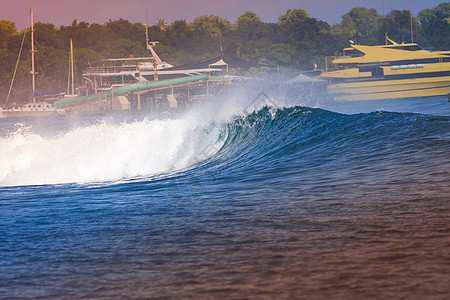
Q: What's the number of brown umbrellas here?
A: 0